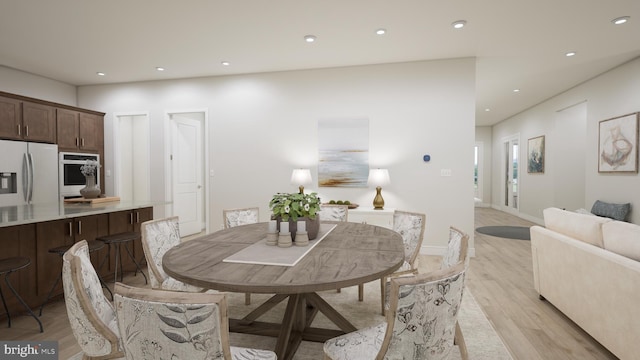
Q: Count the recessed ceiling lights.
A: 10